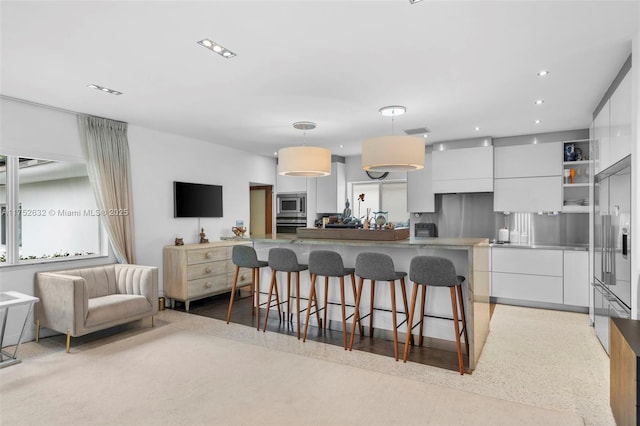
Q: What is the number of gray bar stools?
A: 5